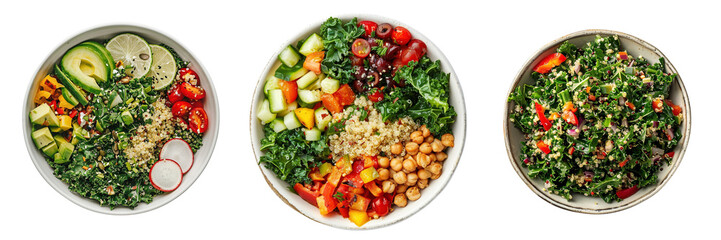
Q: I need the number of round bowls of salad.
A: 3